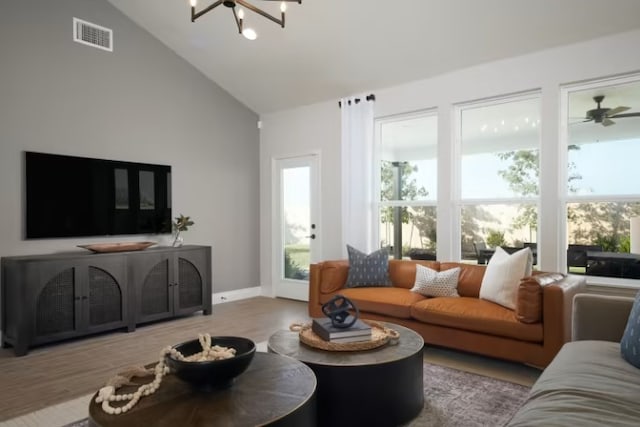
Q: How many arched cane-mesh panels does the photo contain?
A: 4